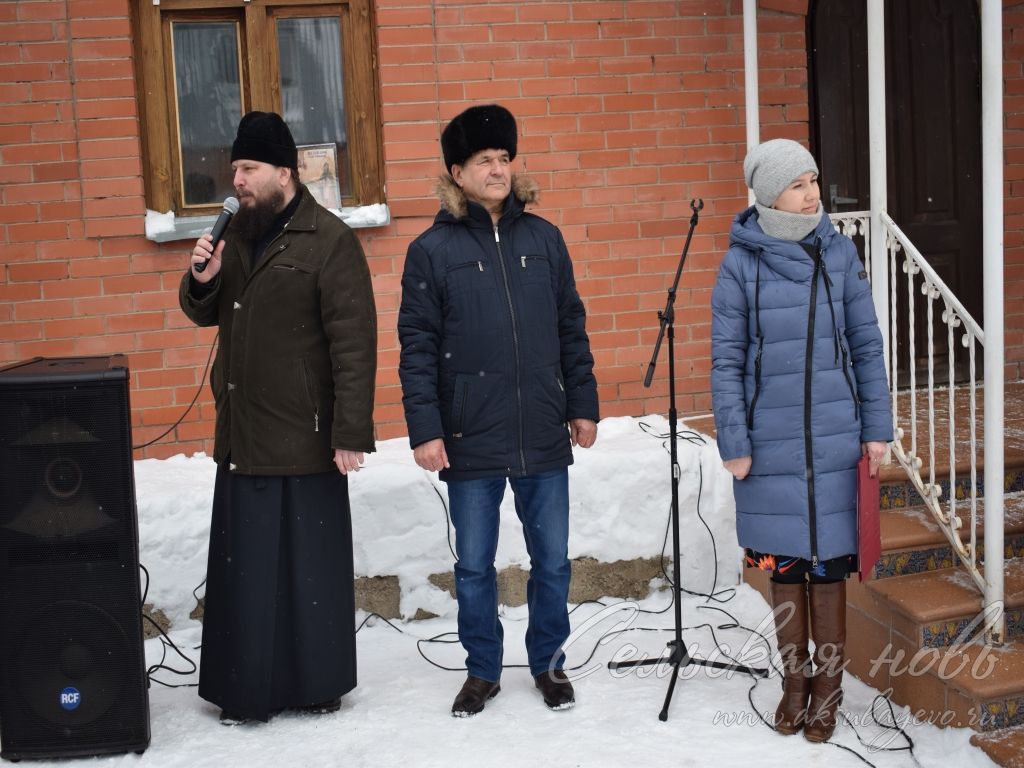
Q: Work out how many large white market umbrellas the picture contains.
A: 0